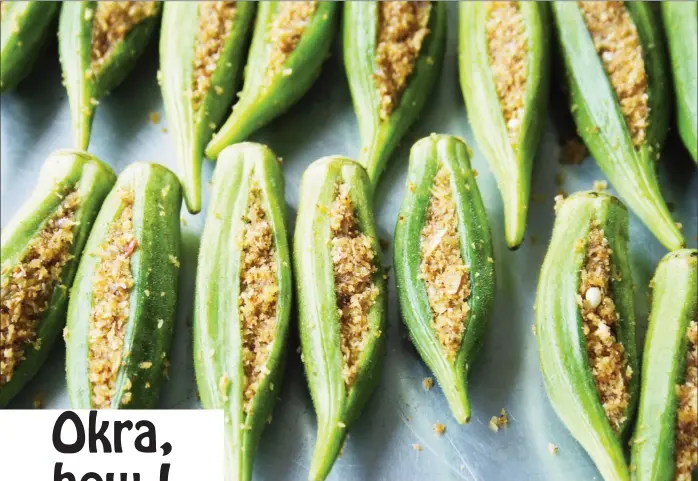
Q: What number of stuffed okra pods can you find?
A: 15